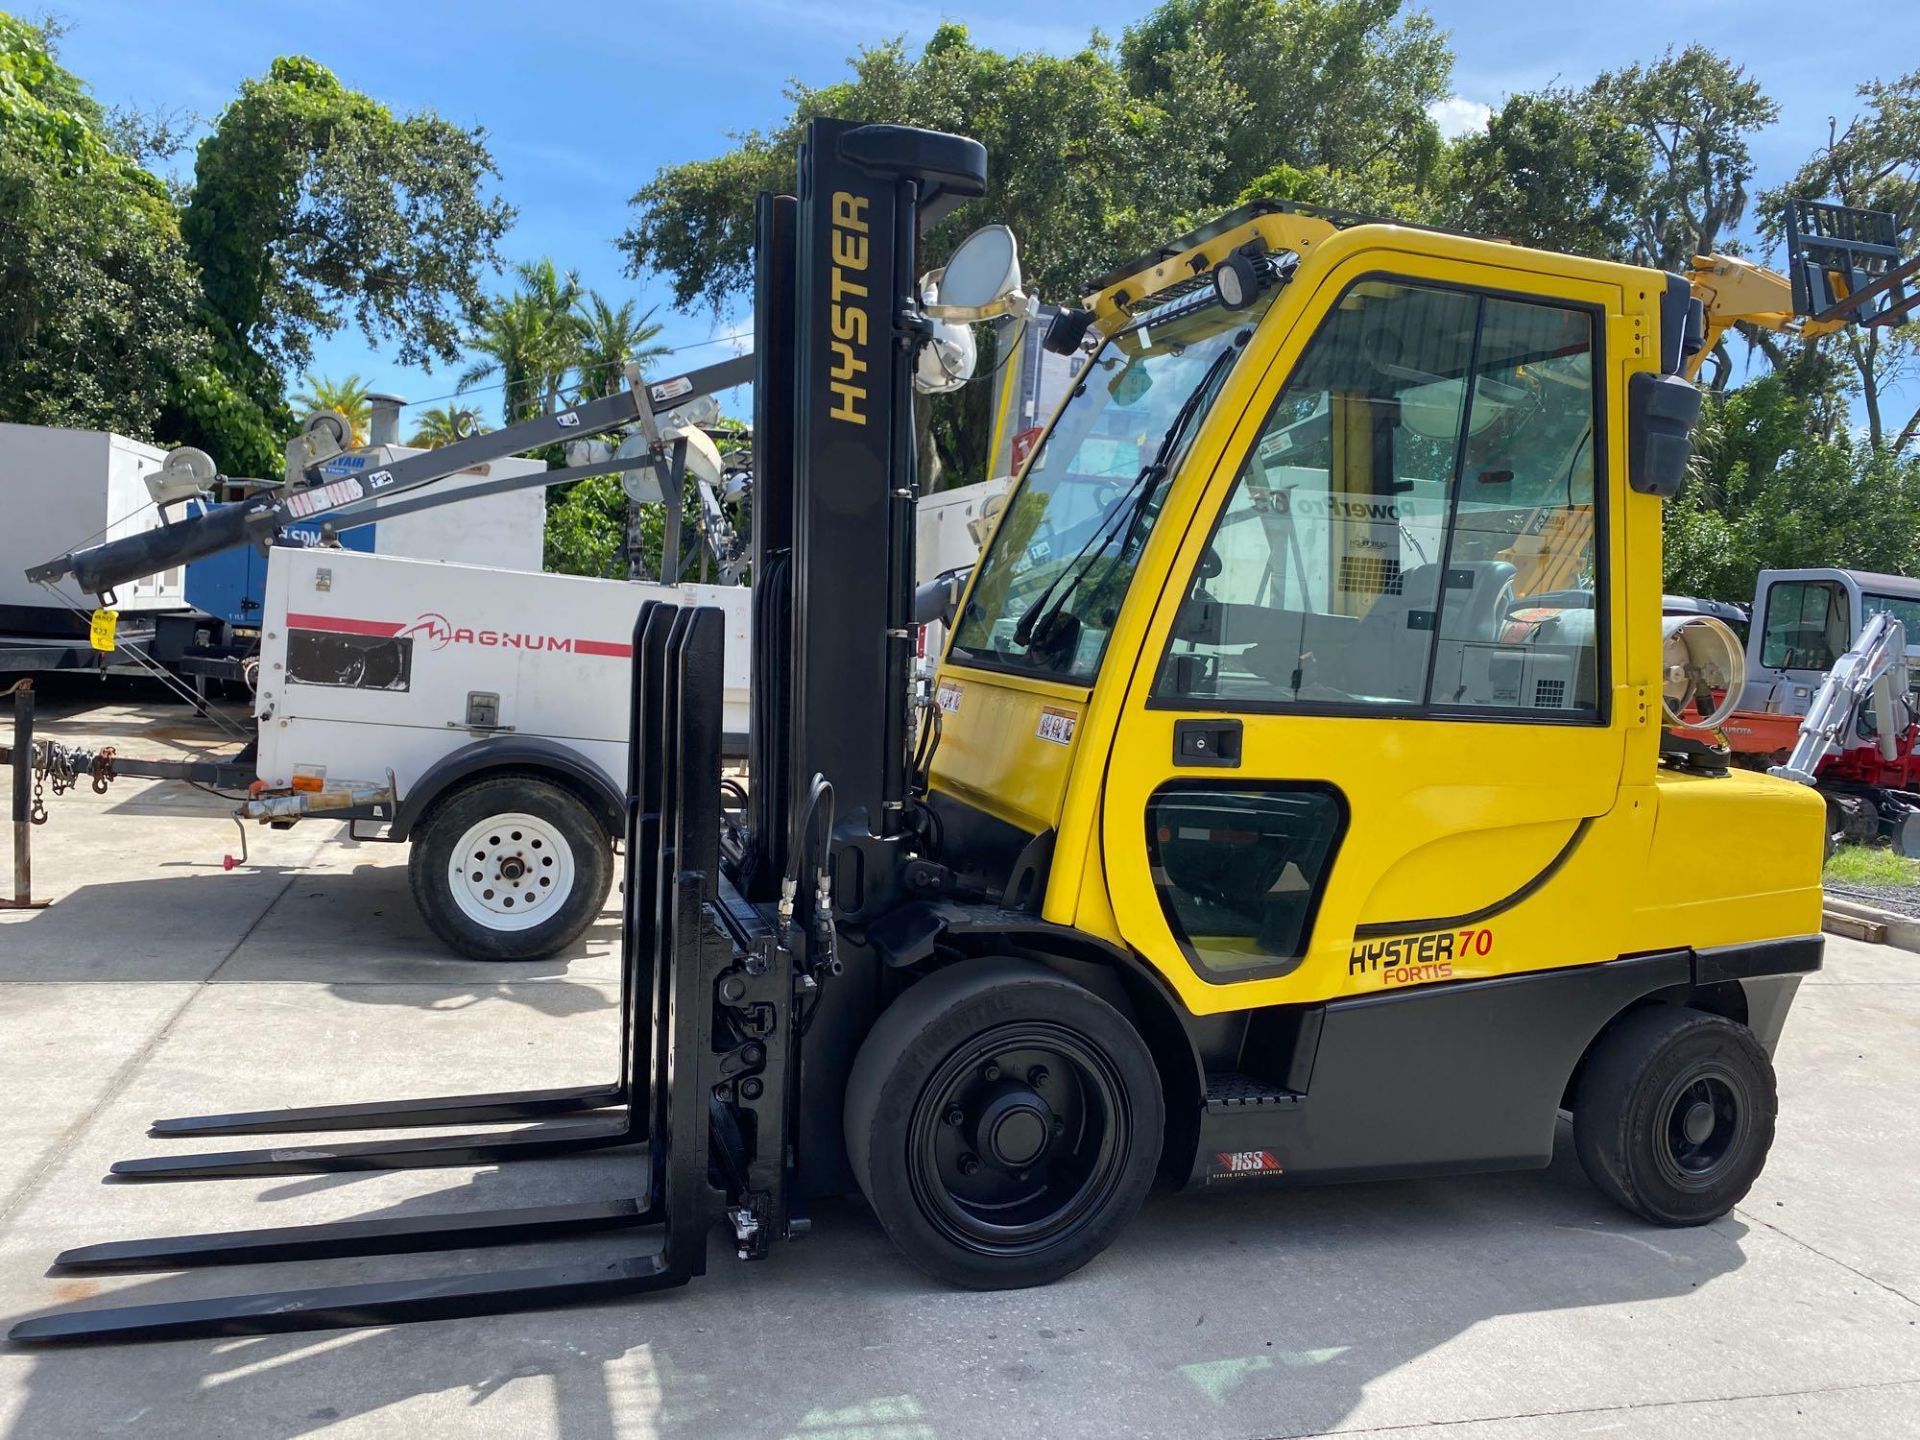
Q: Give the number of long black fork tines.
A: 4